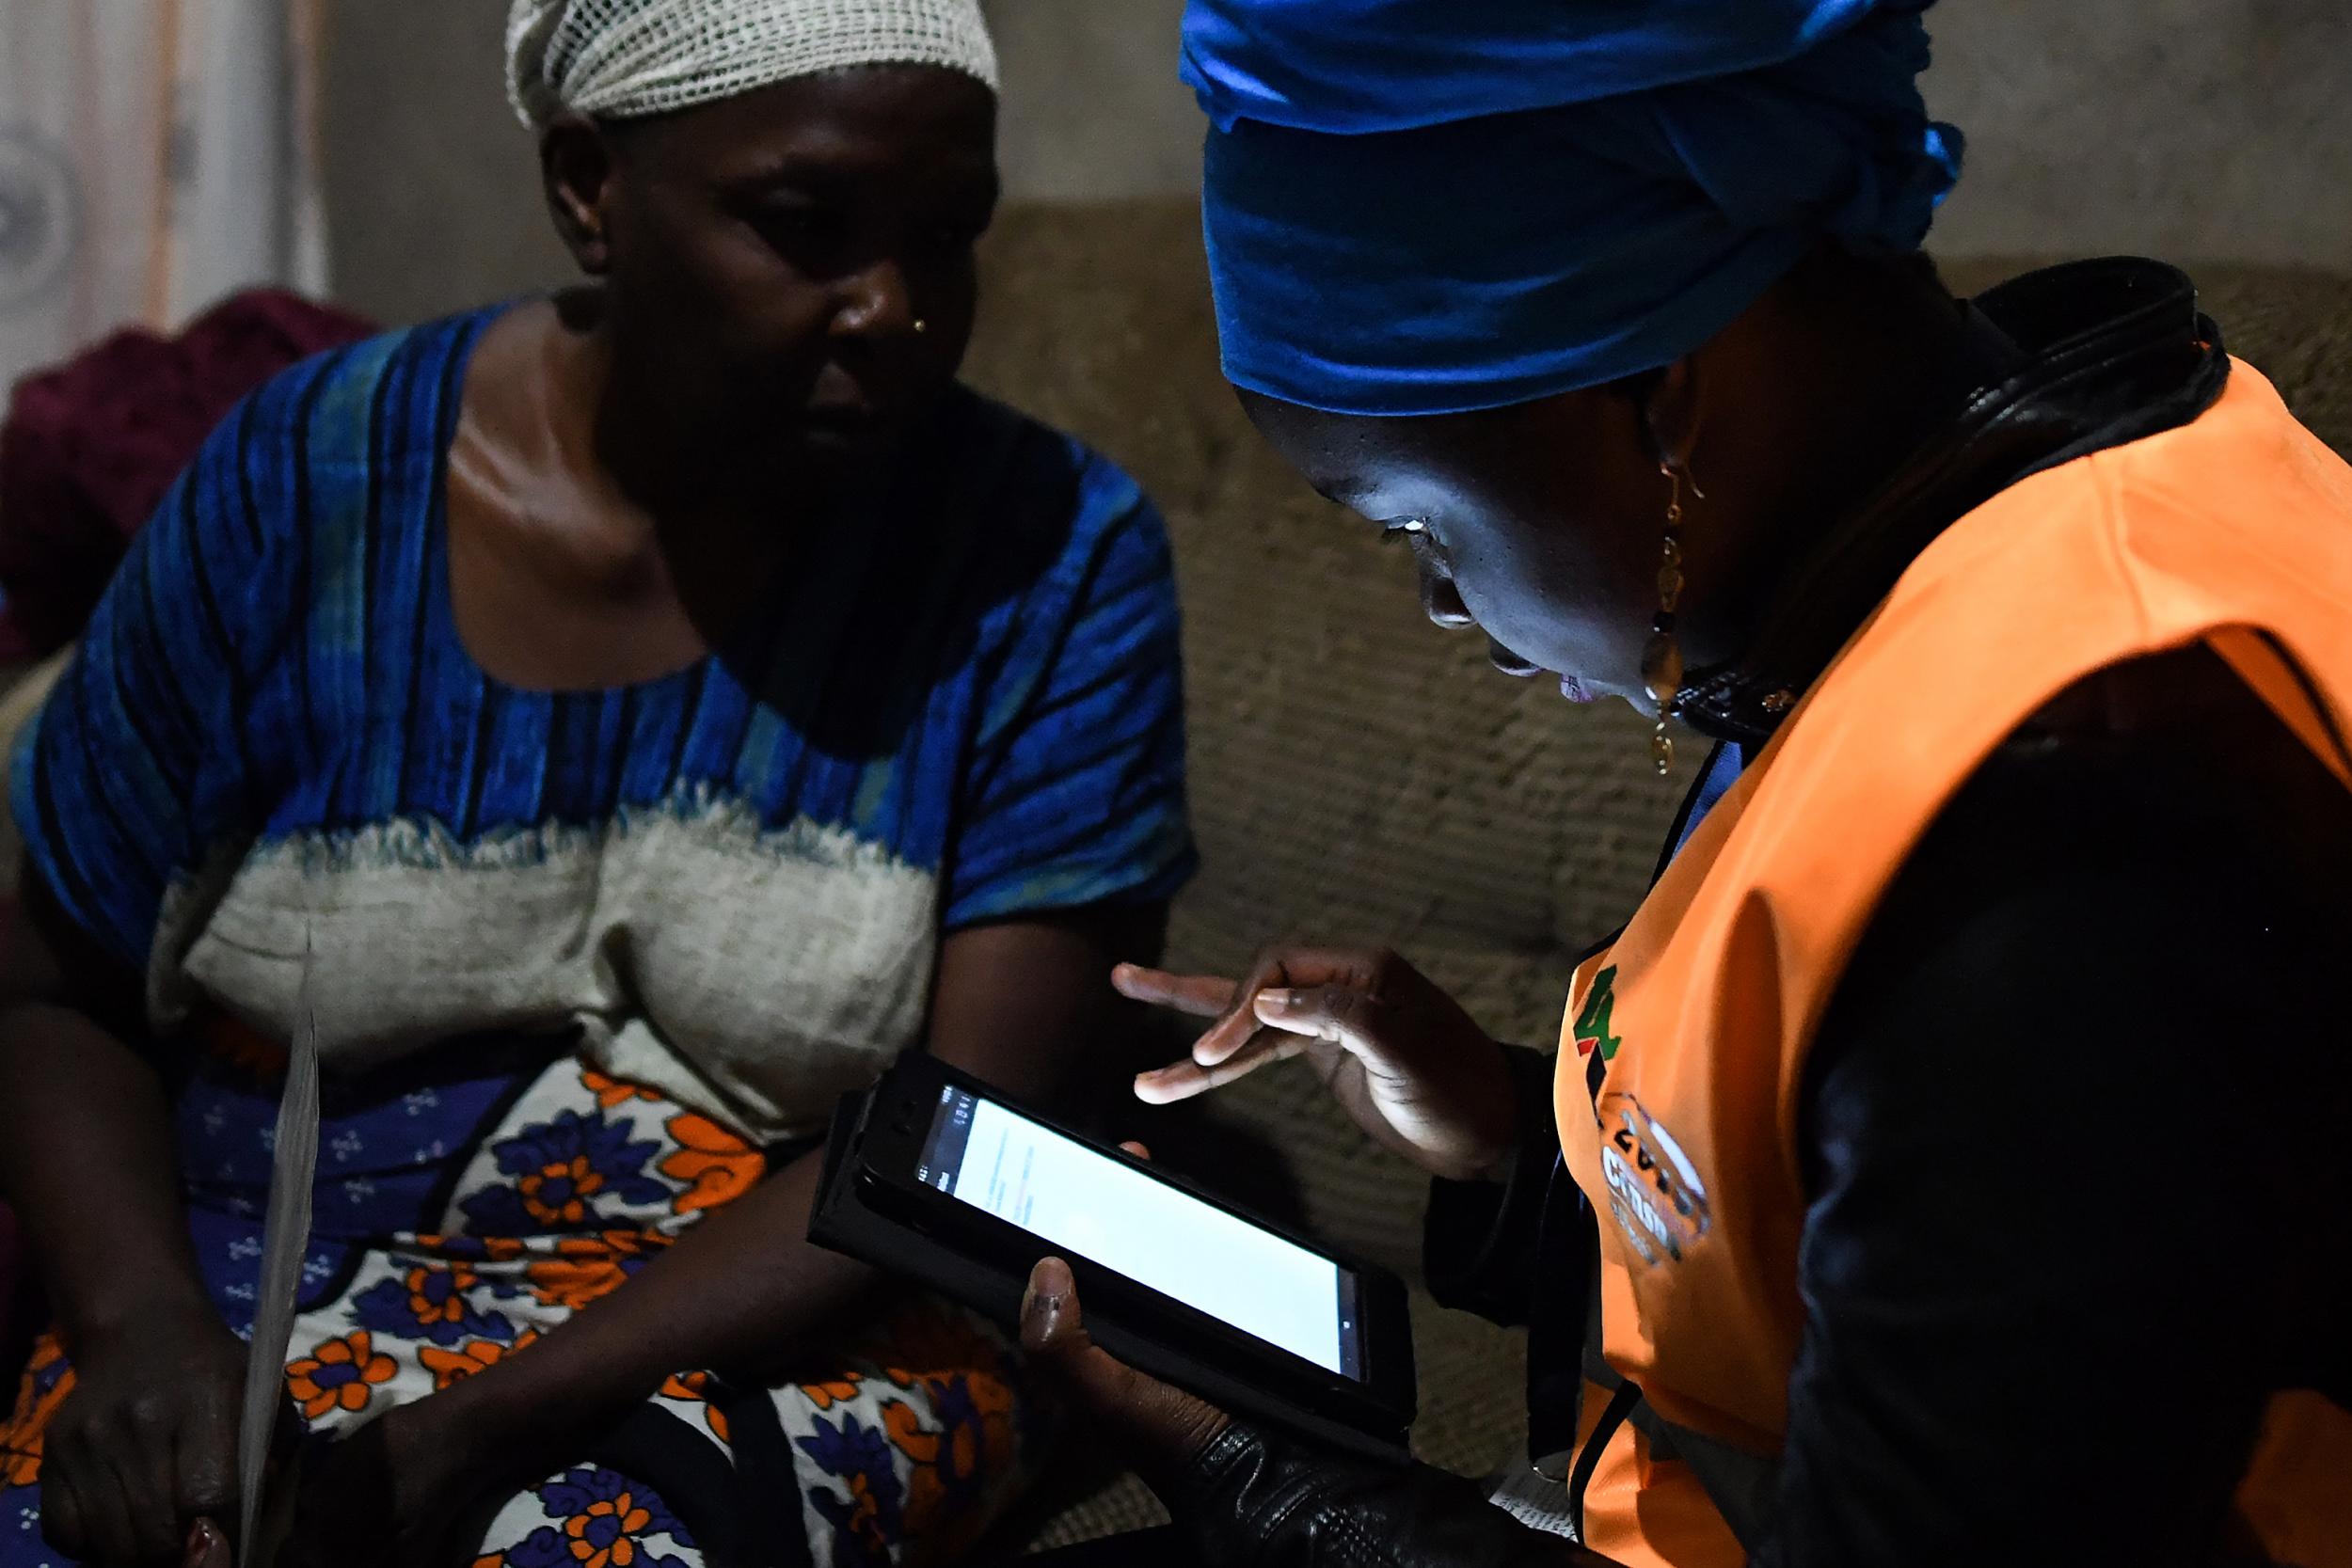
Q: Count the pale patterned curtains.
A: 1